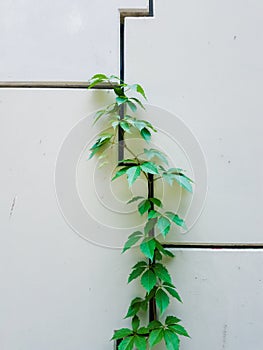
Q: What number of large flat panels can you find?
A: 4